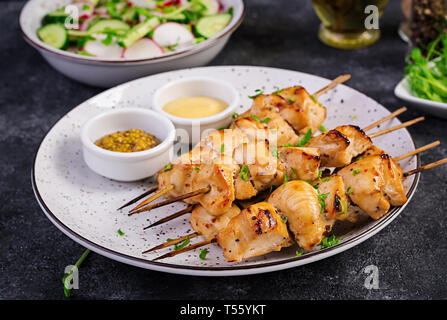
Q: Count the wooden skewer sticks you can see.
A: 6